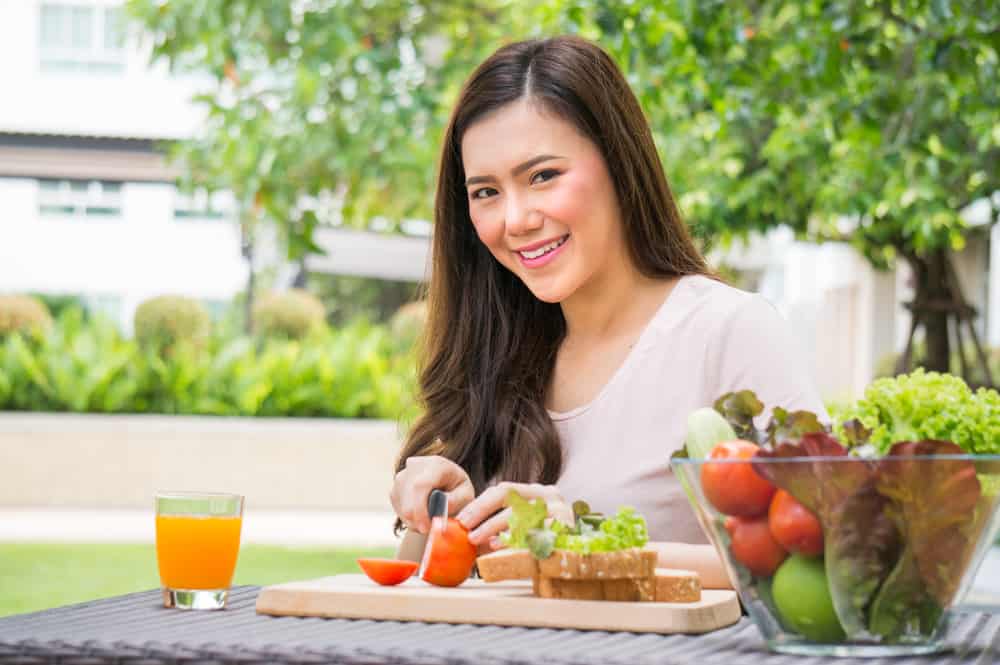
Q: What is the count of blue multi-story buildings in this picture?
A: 0